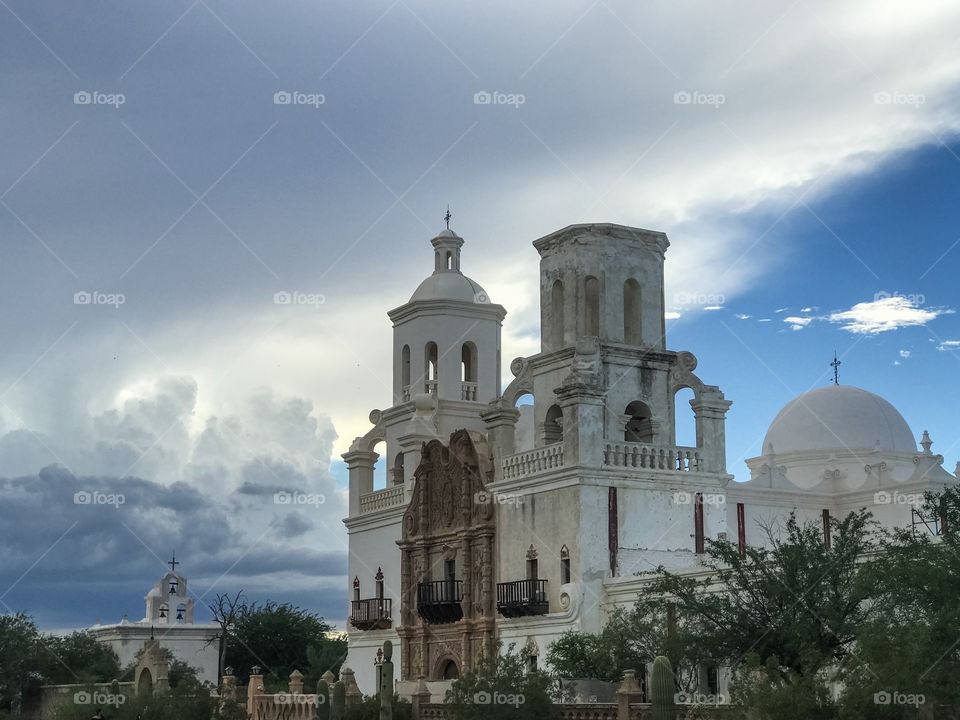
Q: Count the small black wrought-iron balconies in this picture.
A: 3